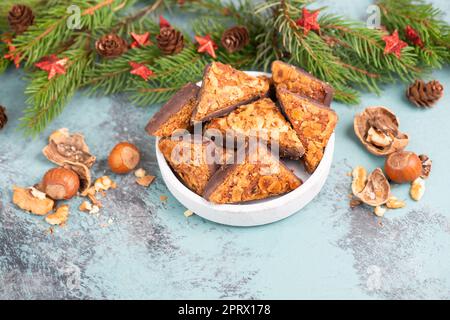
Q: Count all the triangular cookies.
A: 7